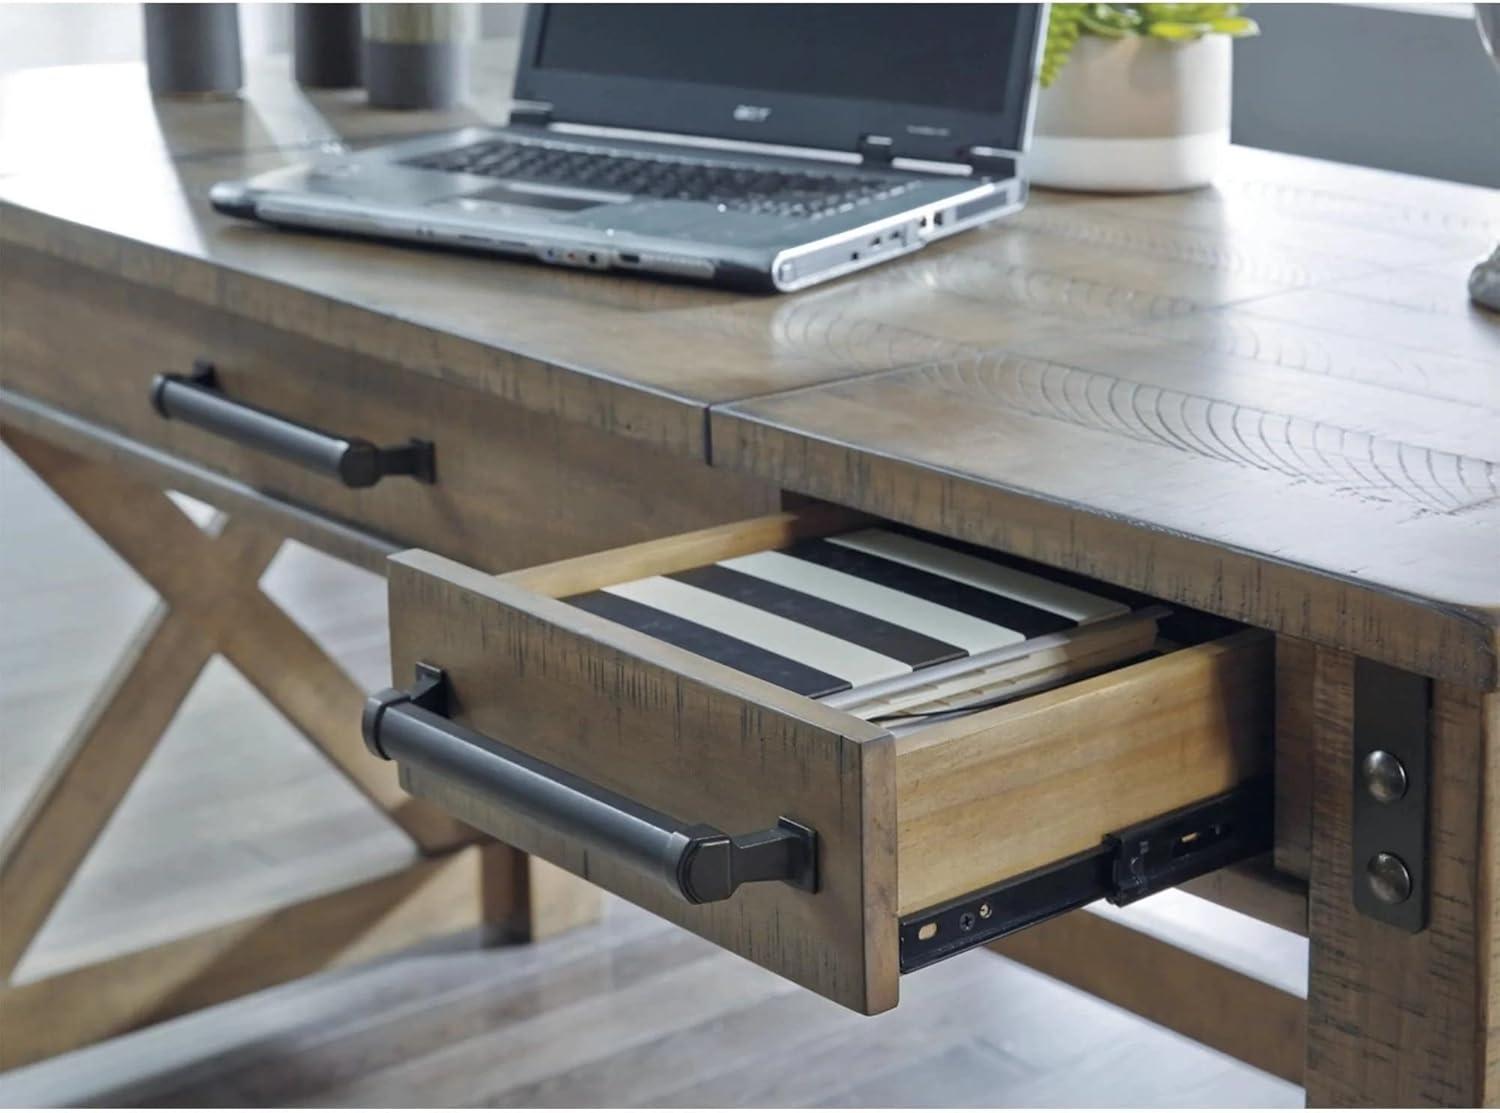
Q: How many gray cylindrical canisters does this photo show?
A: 3